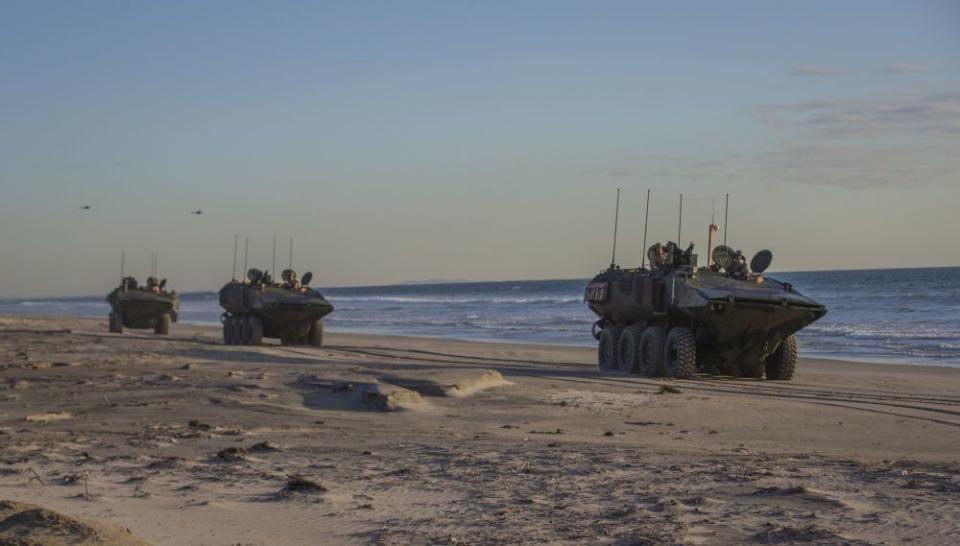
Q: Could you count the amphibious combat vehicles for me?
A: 3